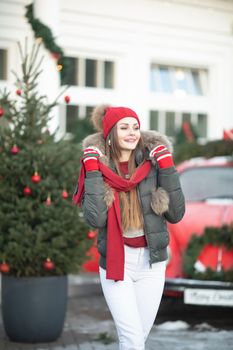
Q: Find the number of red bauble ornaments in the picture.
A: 11